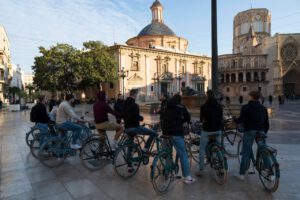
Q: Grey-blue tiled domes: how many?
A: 1